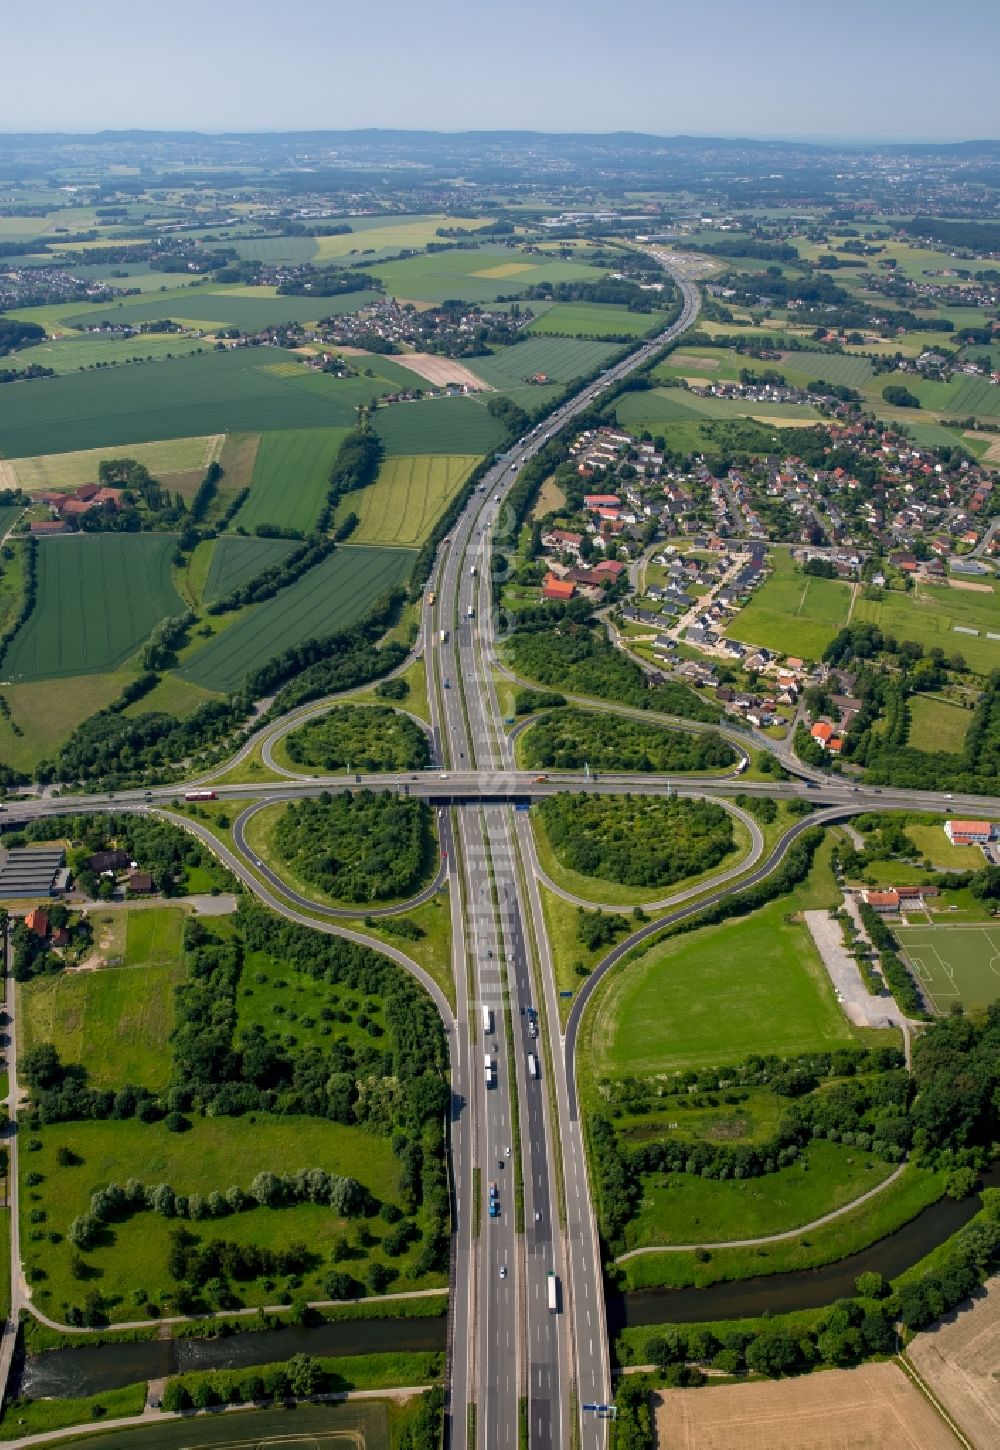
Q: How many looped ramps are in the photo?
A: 4